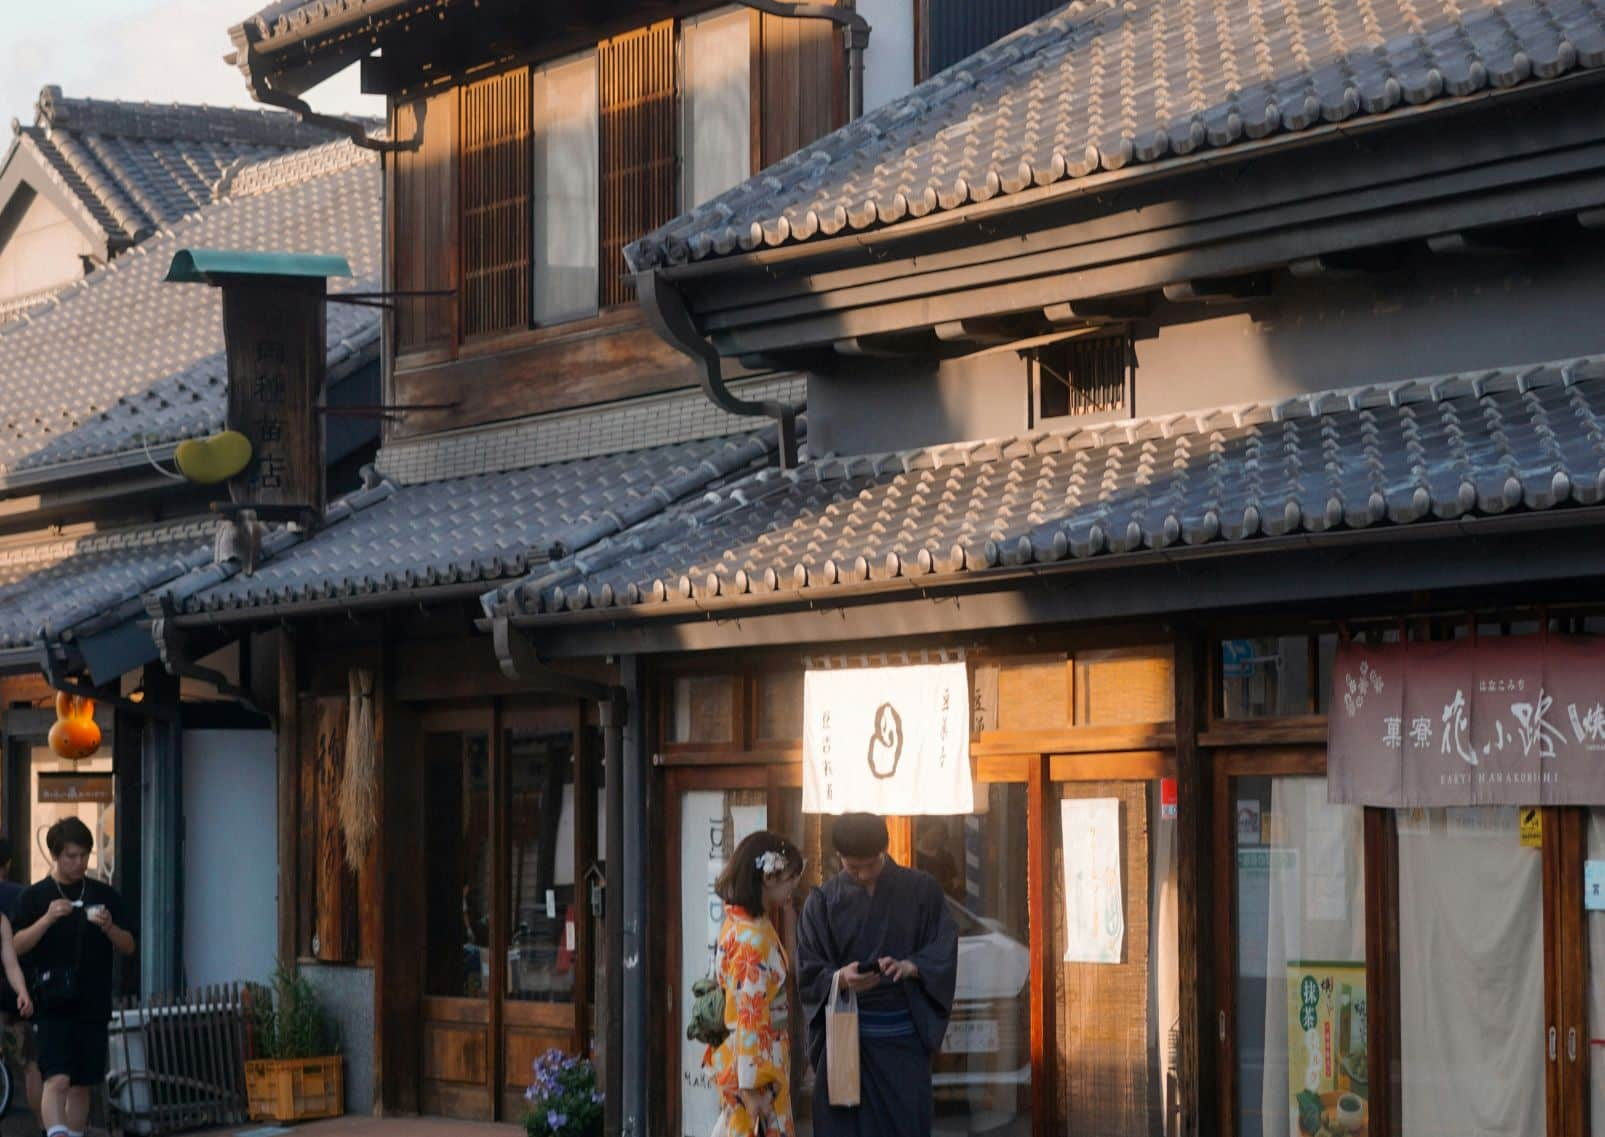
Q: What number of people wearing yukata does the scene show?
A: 2